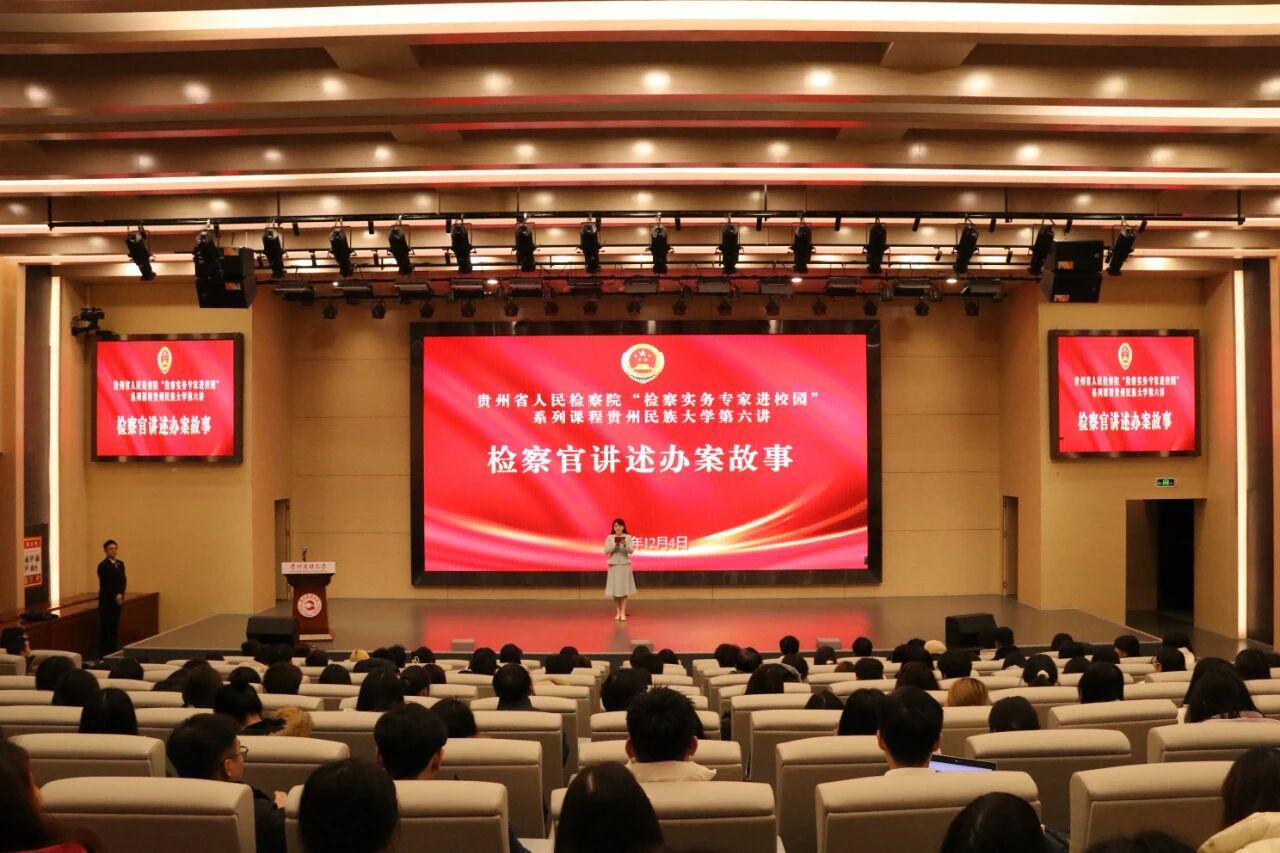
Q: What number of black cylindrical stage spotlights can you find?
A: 15